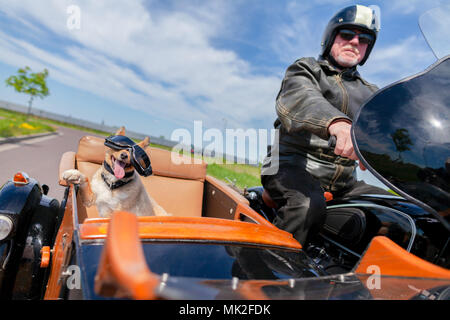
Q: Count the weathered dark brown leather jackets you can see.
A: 1